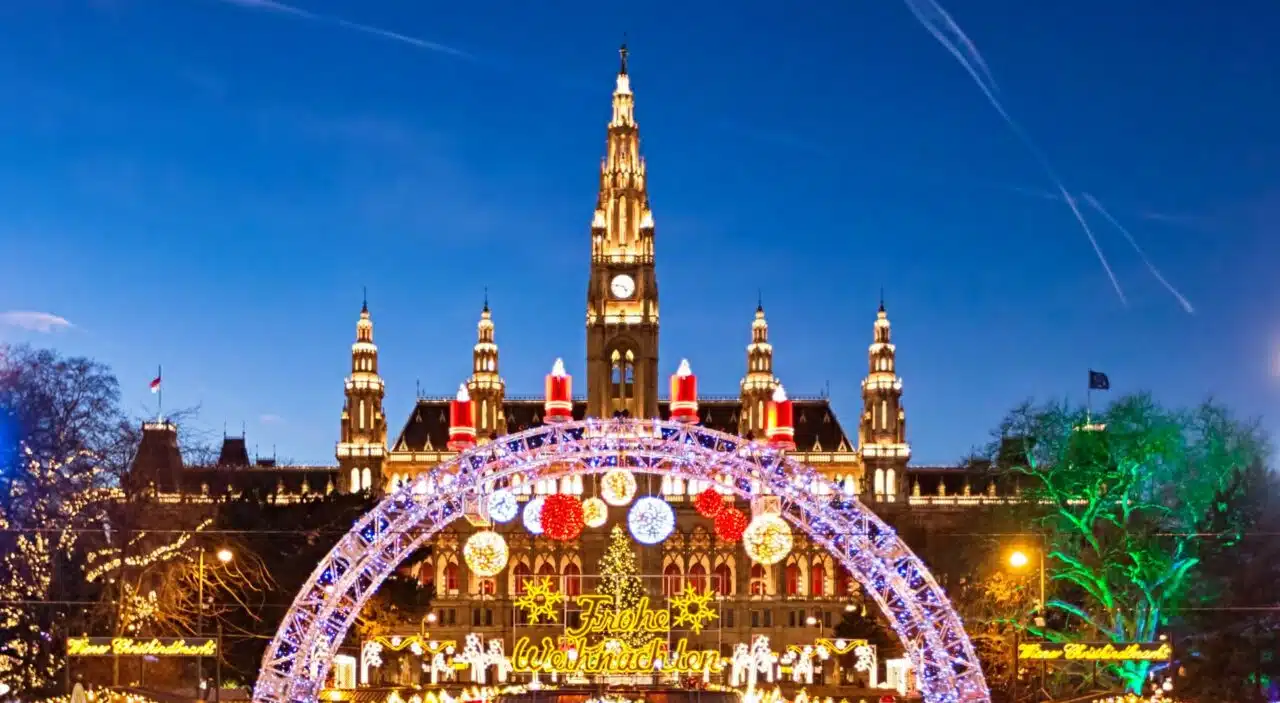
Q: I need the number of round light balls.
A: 10